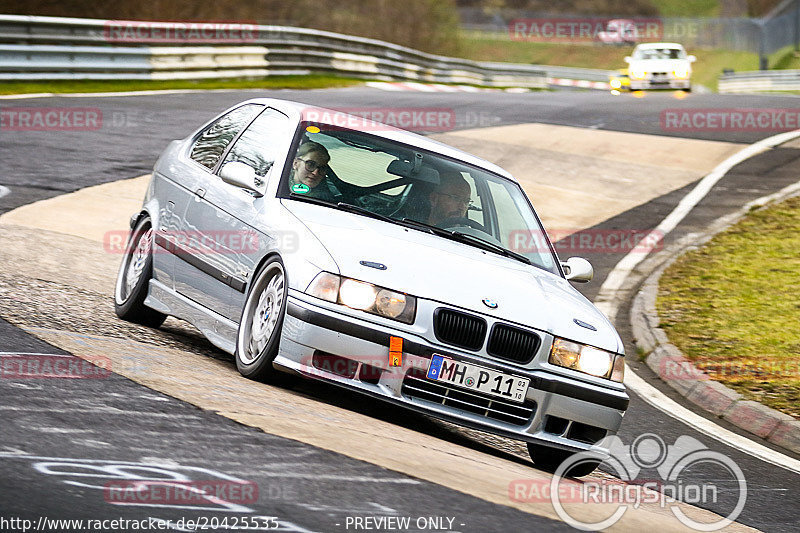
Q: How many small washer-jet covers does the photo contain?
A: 2